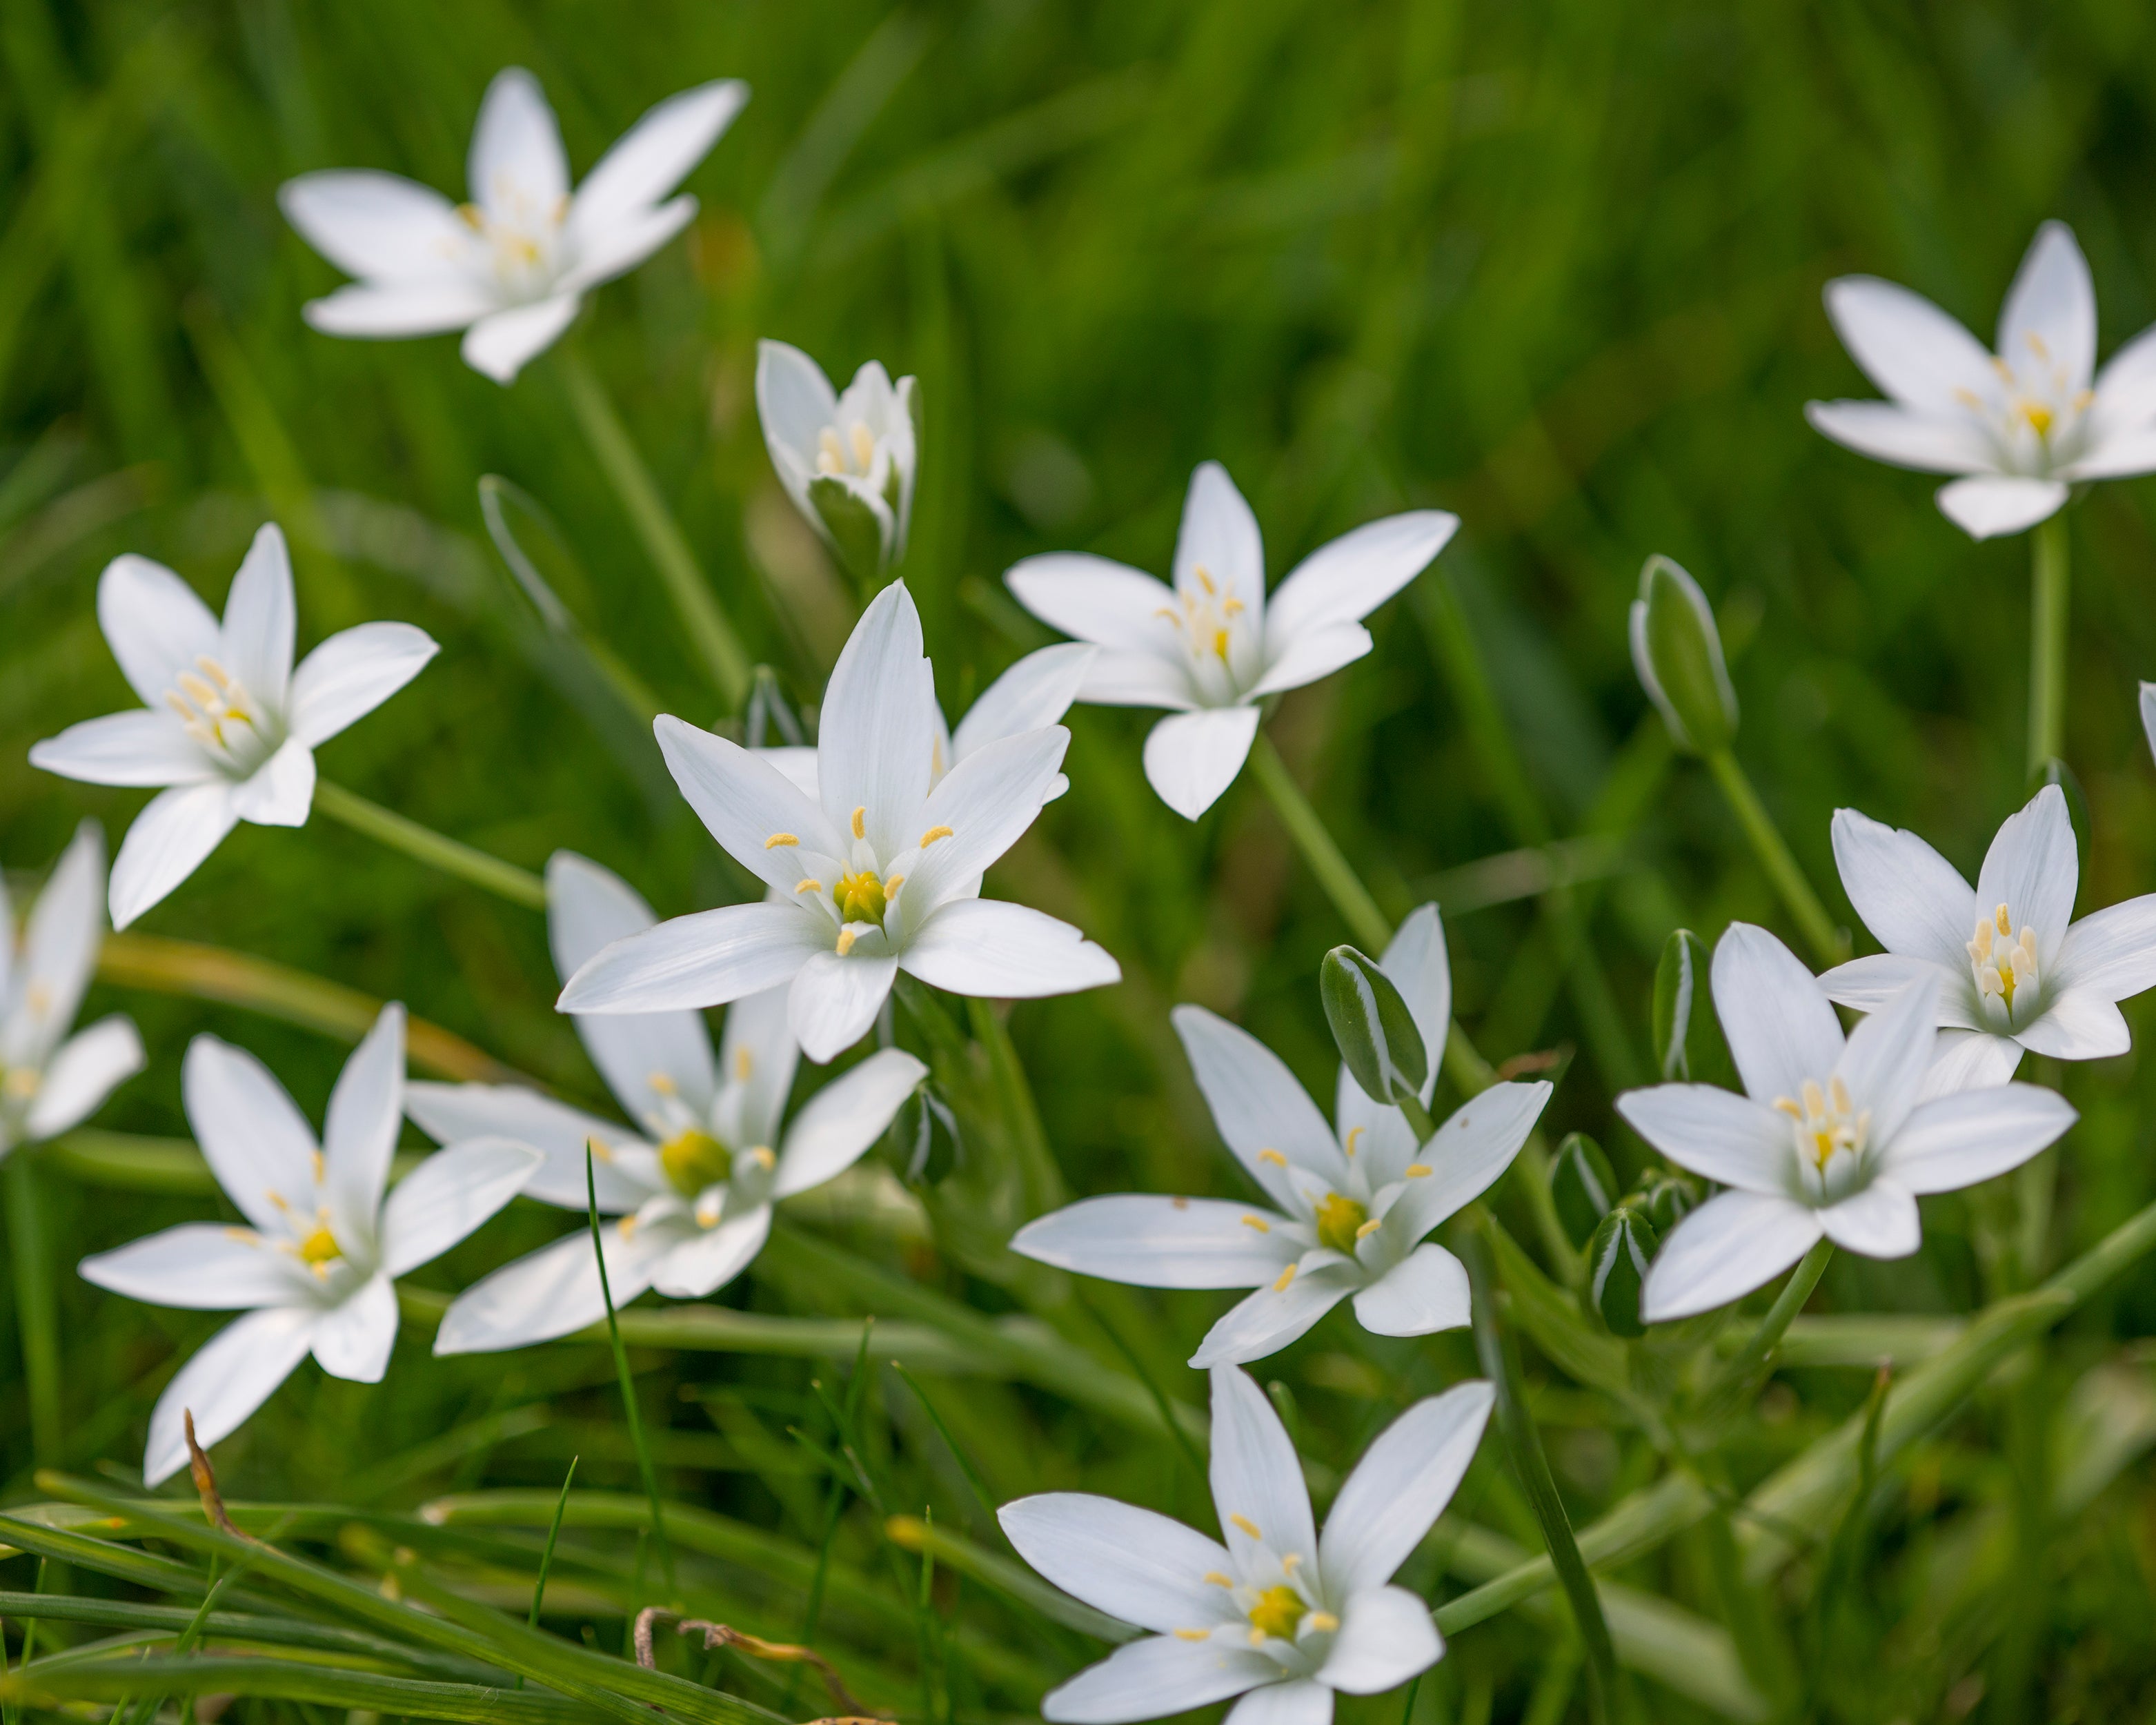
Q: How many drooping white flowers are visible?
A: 0